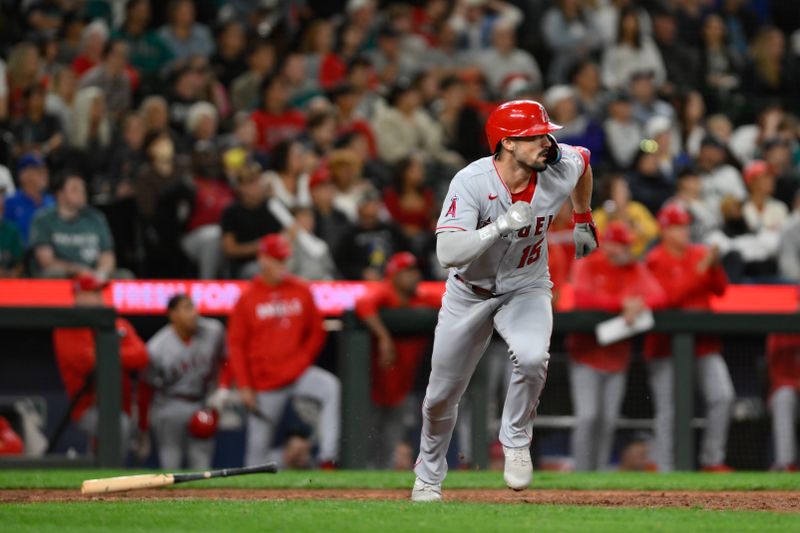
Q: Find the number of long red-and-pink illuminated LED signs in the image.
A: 1